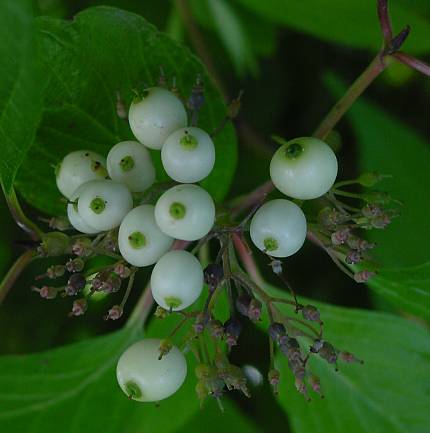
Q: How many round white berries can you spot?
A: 12